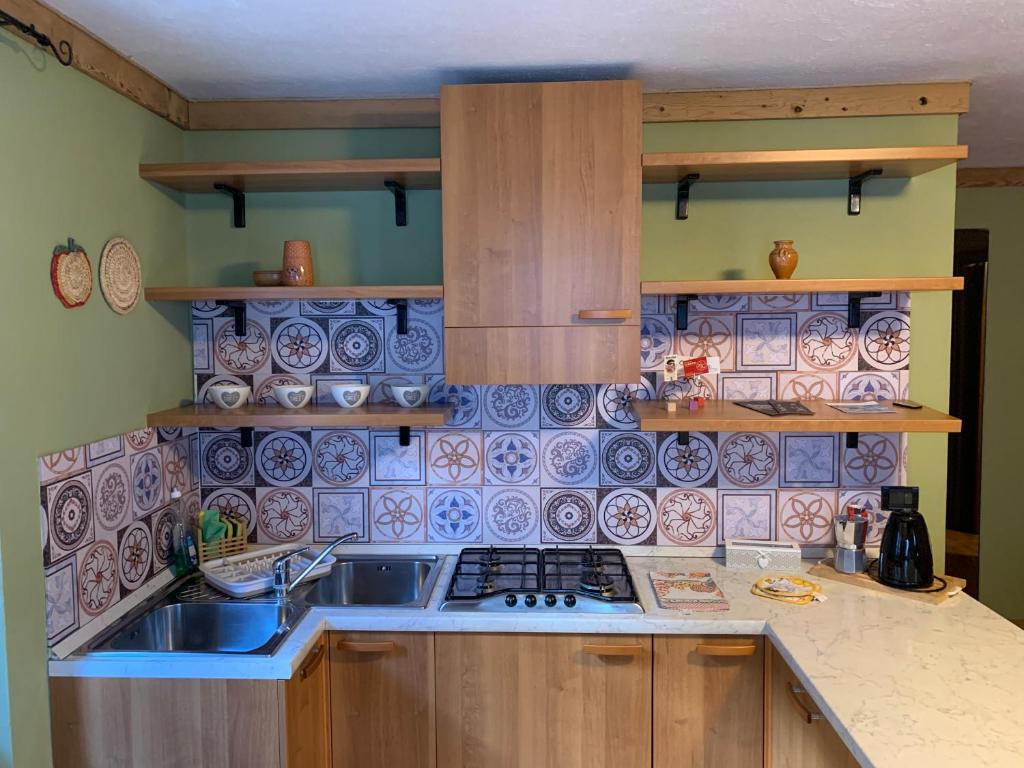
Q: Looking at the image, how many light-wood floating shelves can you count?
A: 6